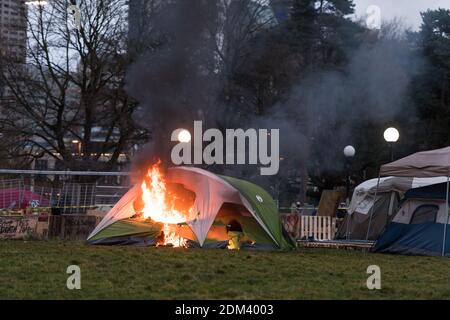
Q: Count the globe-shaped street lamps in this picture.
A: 3